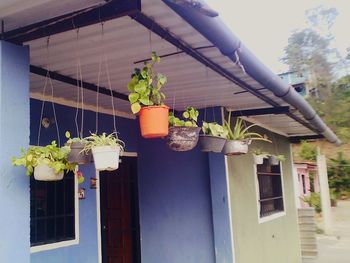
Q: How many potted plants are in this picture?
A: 9